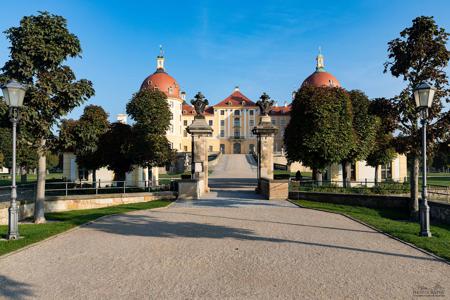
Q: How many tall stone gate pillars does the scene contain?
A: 2